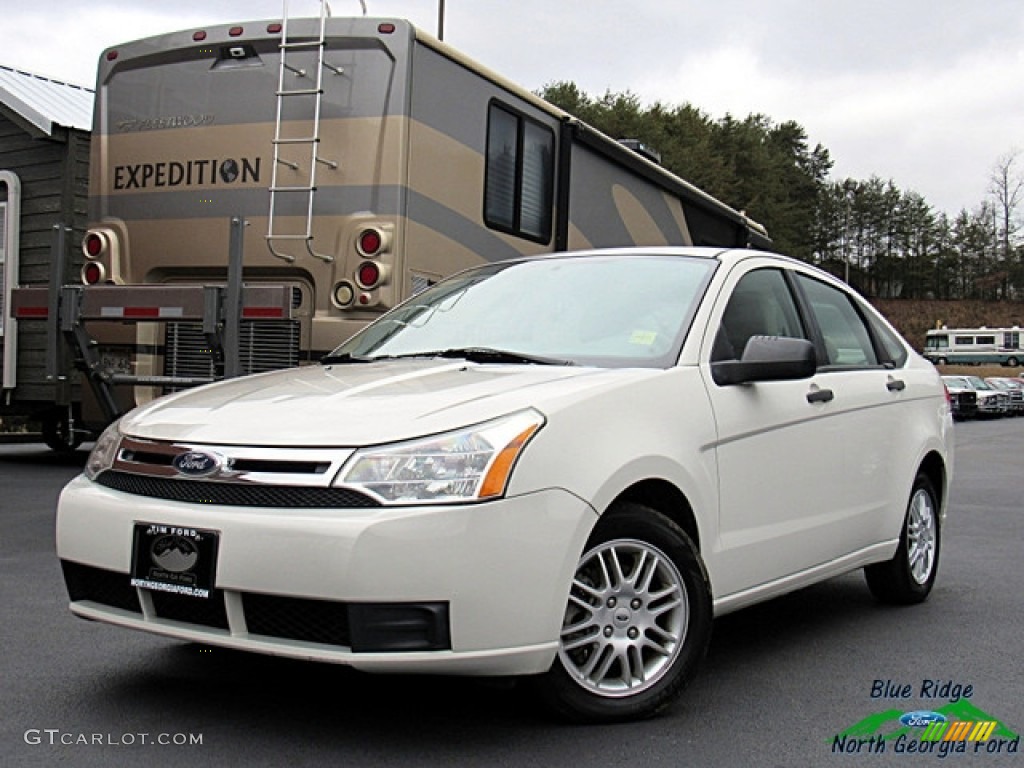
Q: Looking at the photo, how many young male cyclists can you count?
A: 0